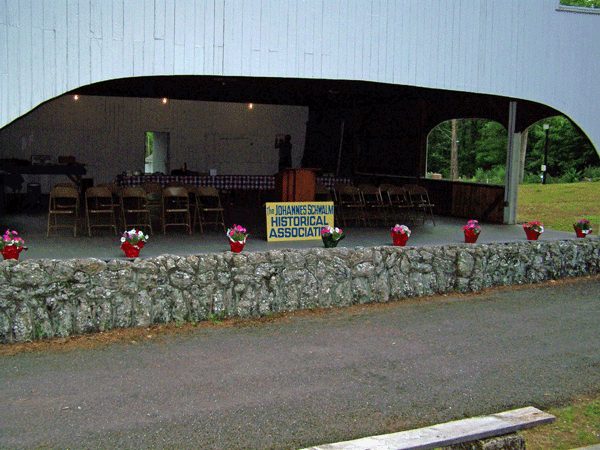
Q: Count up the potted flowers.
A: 8